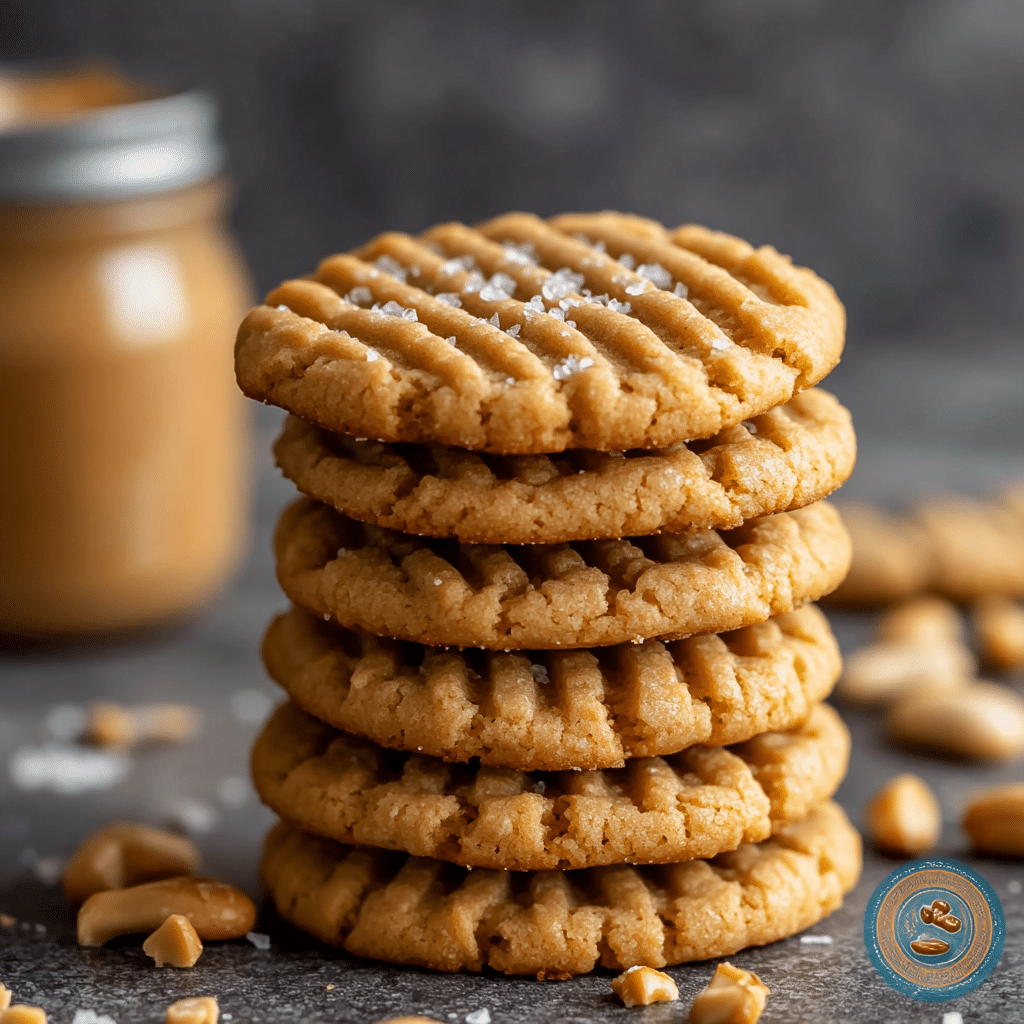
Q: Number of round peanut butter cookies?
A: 6